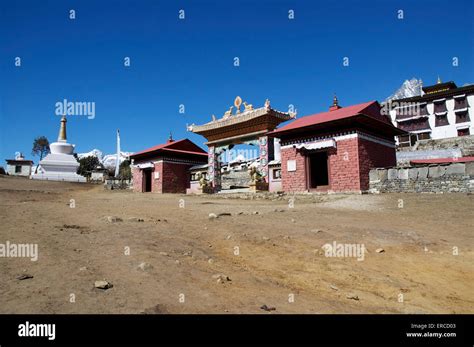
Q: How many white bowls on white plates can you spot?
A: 0